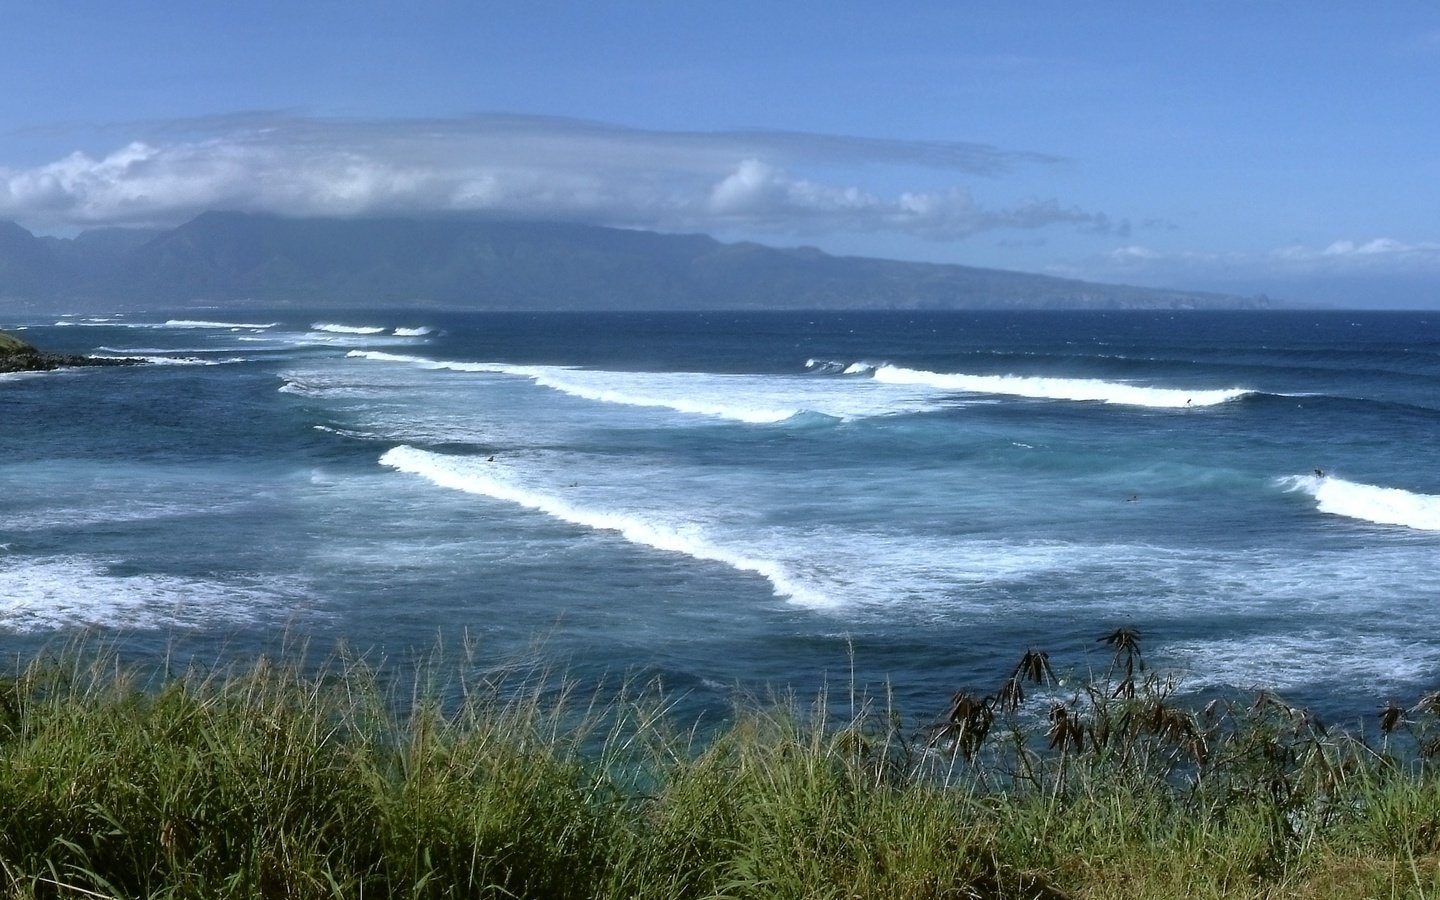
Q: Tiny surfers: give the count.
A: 5